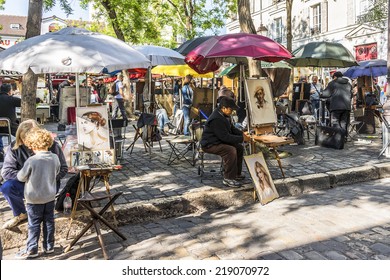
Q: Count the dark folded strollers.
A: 0